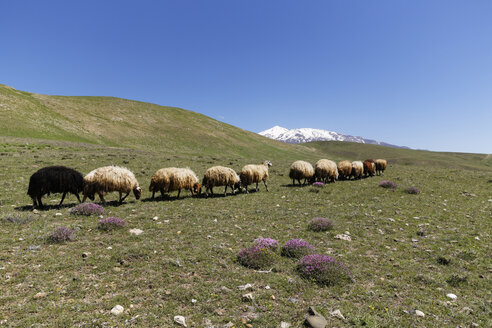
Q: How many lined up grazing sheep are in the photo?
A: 11